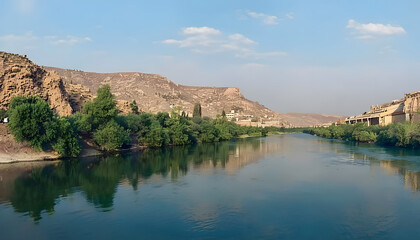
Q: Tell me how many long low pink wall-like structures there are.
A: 1